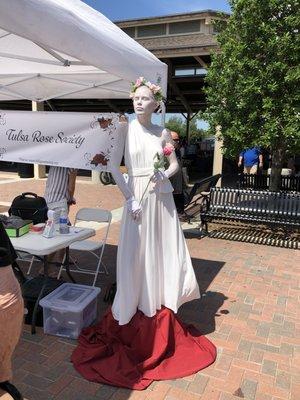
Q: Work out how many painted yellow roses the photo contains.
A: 0